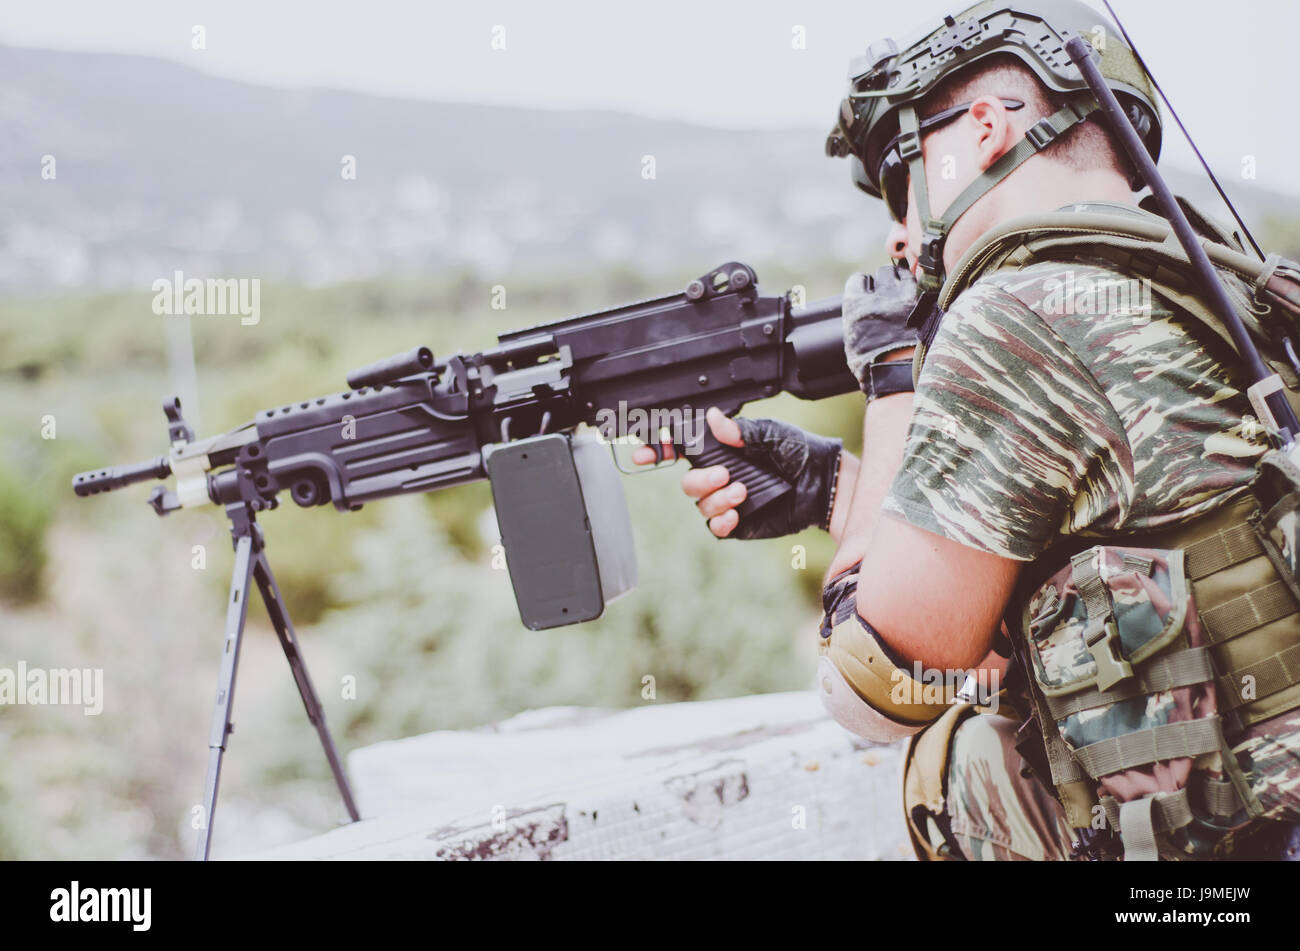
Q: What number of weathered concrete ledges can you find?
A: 1